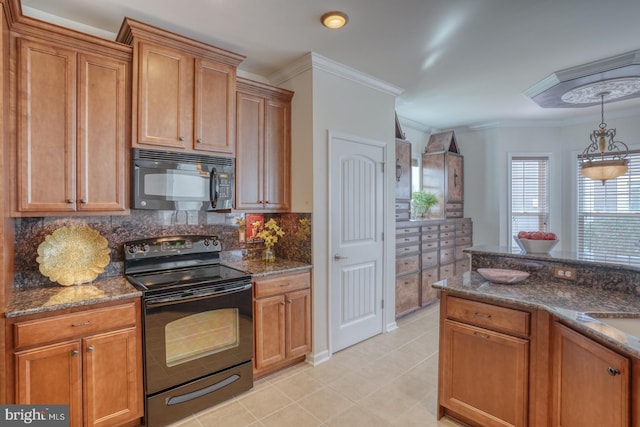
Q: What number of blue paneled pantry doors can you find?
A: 0